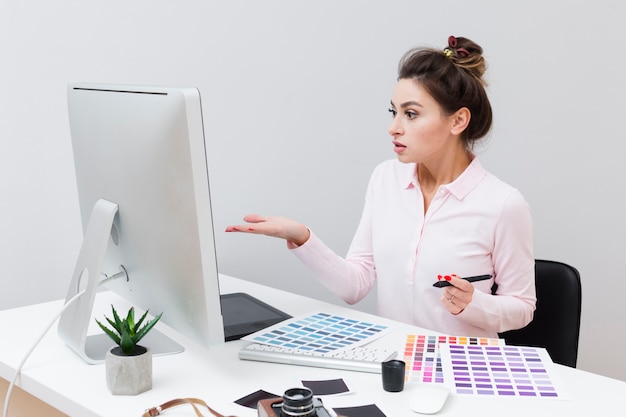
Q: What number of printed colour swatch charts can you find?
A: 3